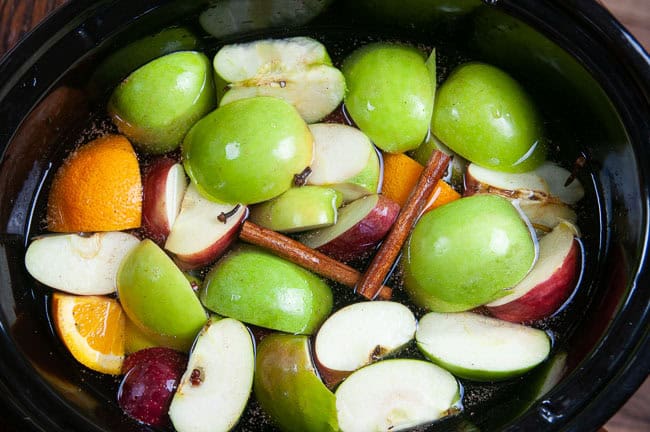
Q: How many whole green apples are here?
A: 0